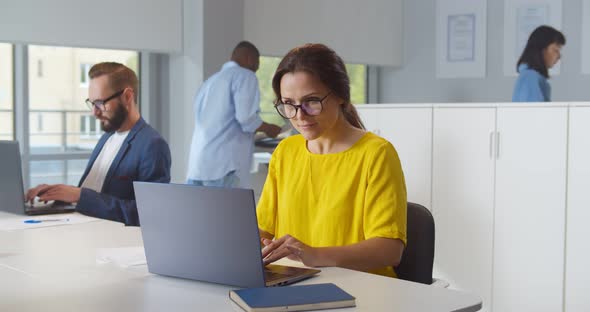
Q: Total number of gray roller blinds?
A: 2